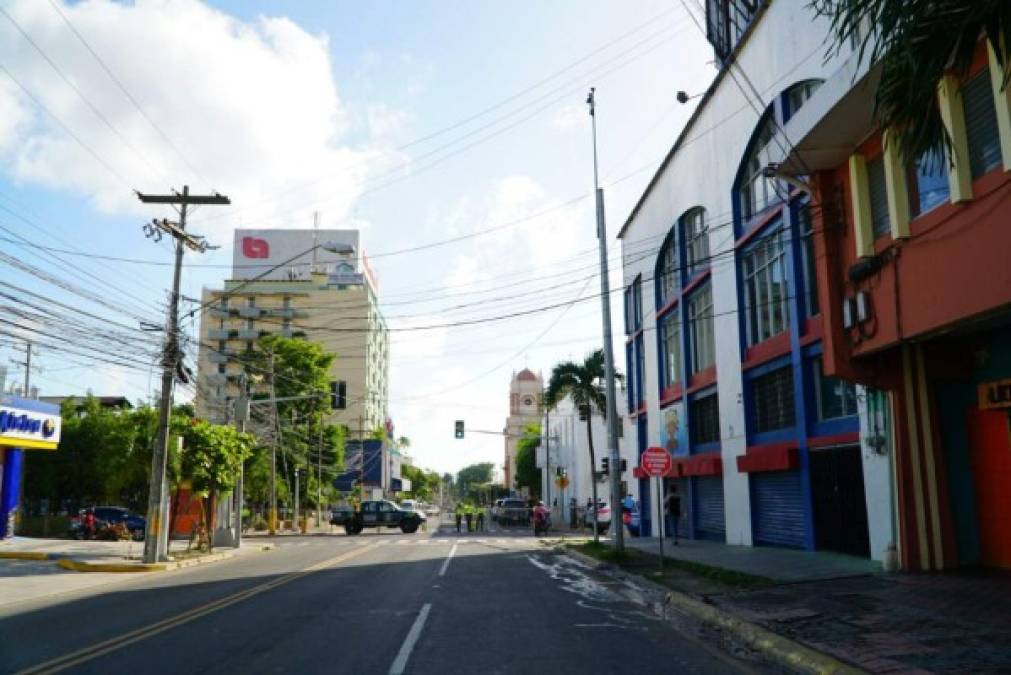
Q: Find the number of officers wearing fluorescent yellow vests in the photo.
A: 3